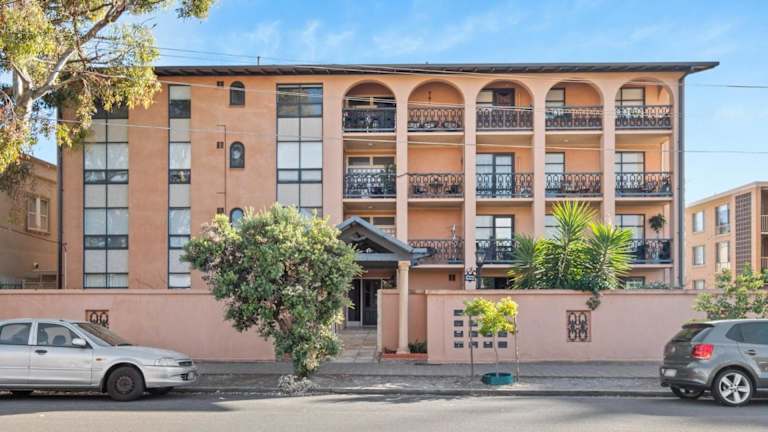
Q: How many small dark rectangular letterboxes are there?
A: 11